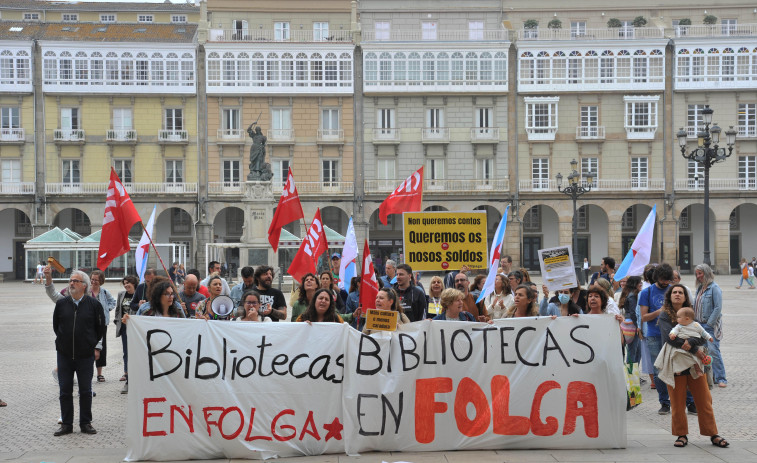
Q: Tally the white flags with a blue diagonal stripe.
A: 4